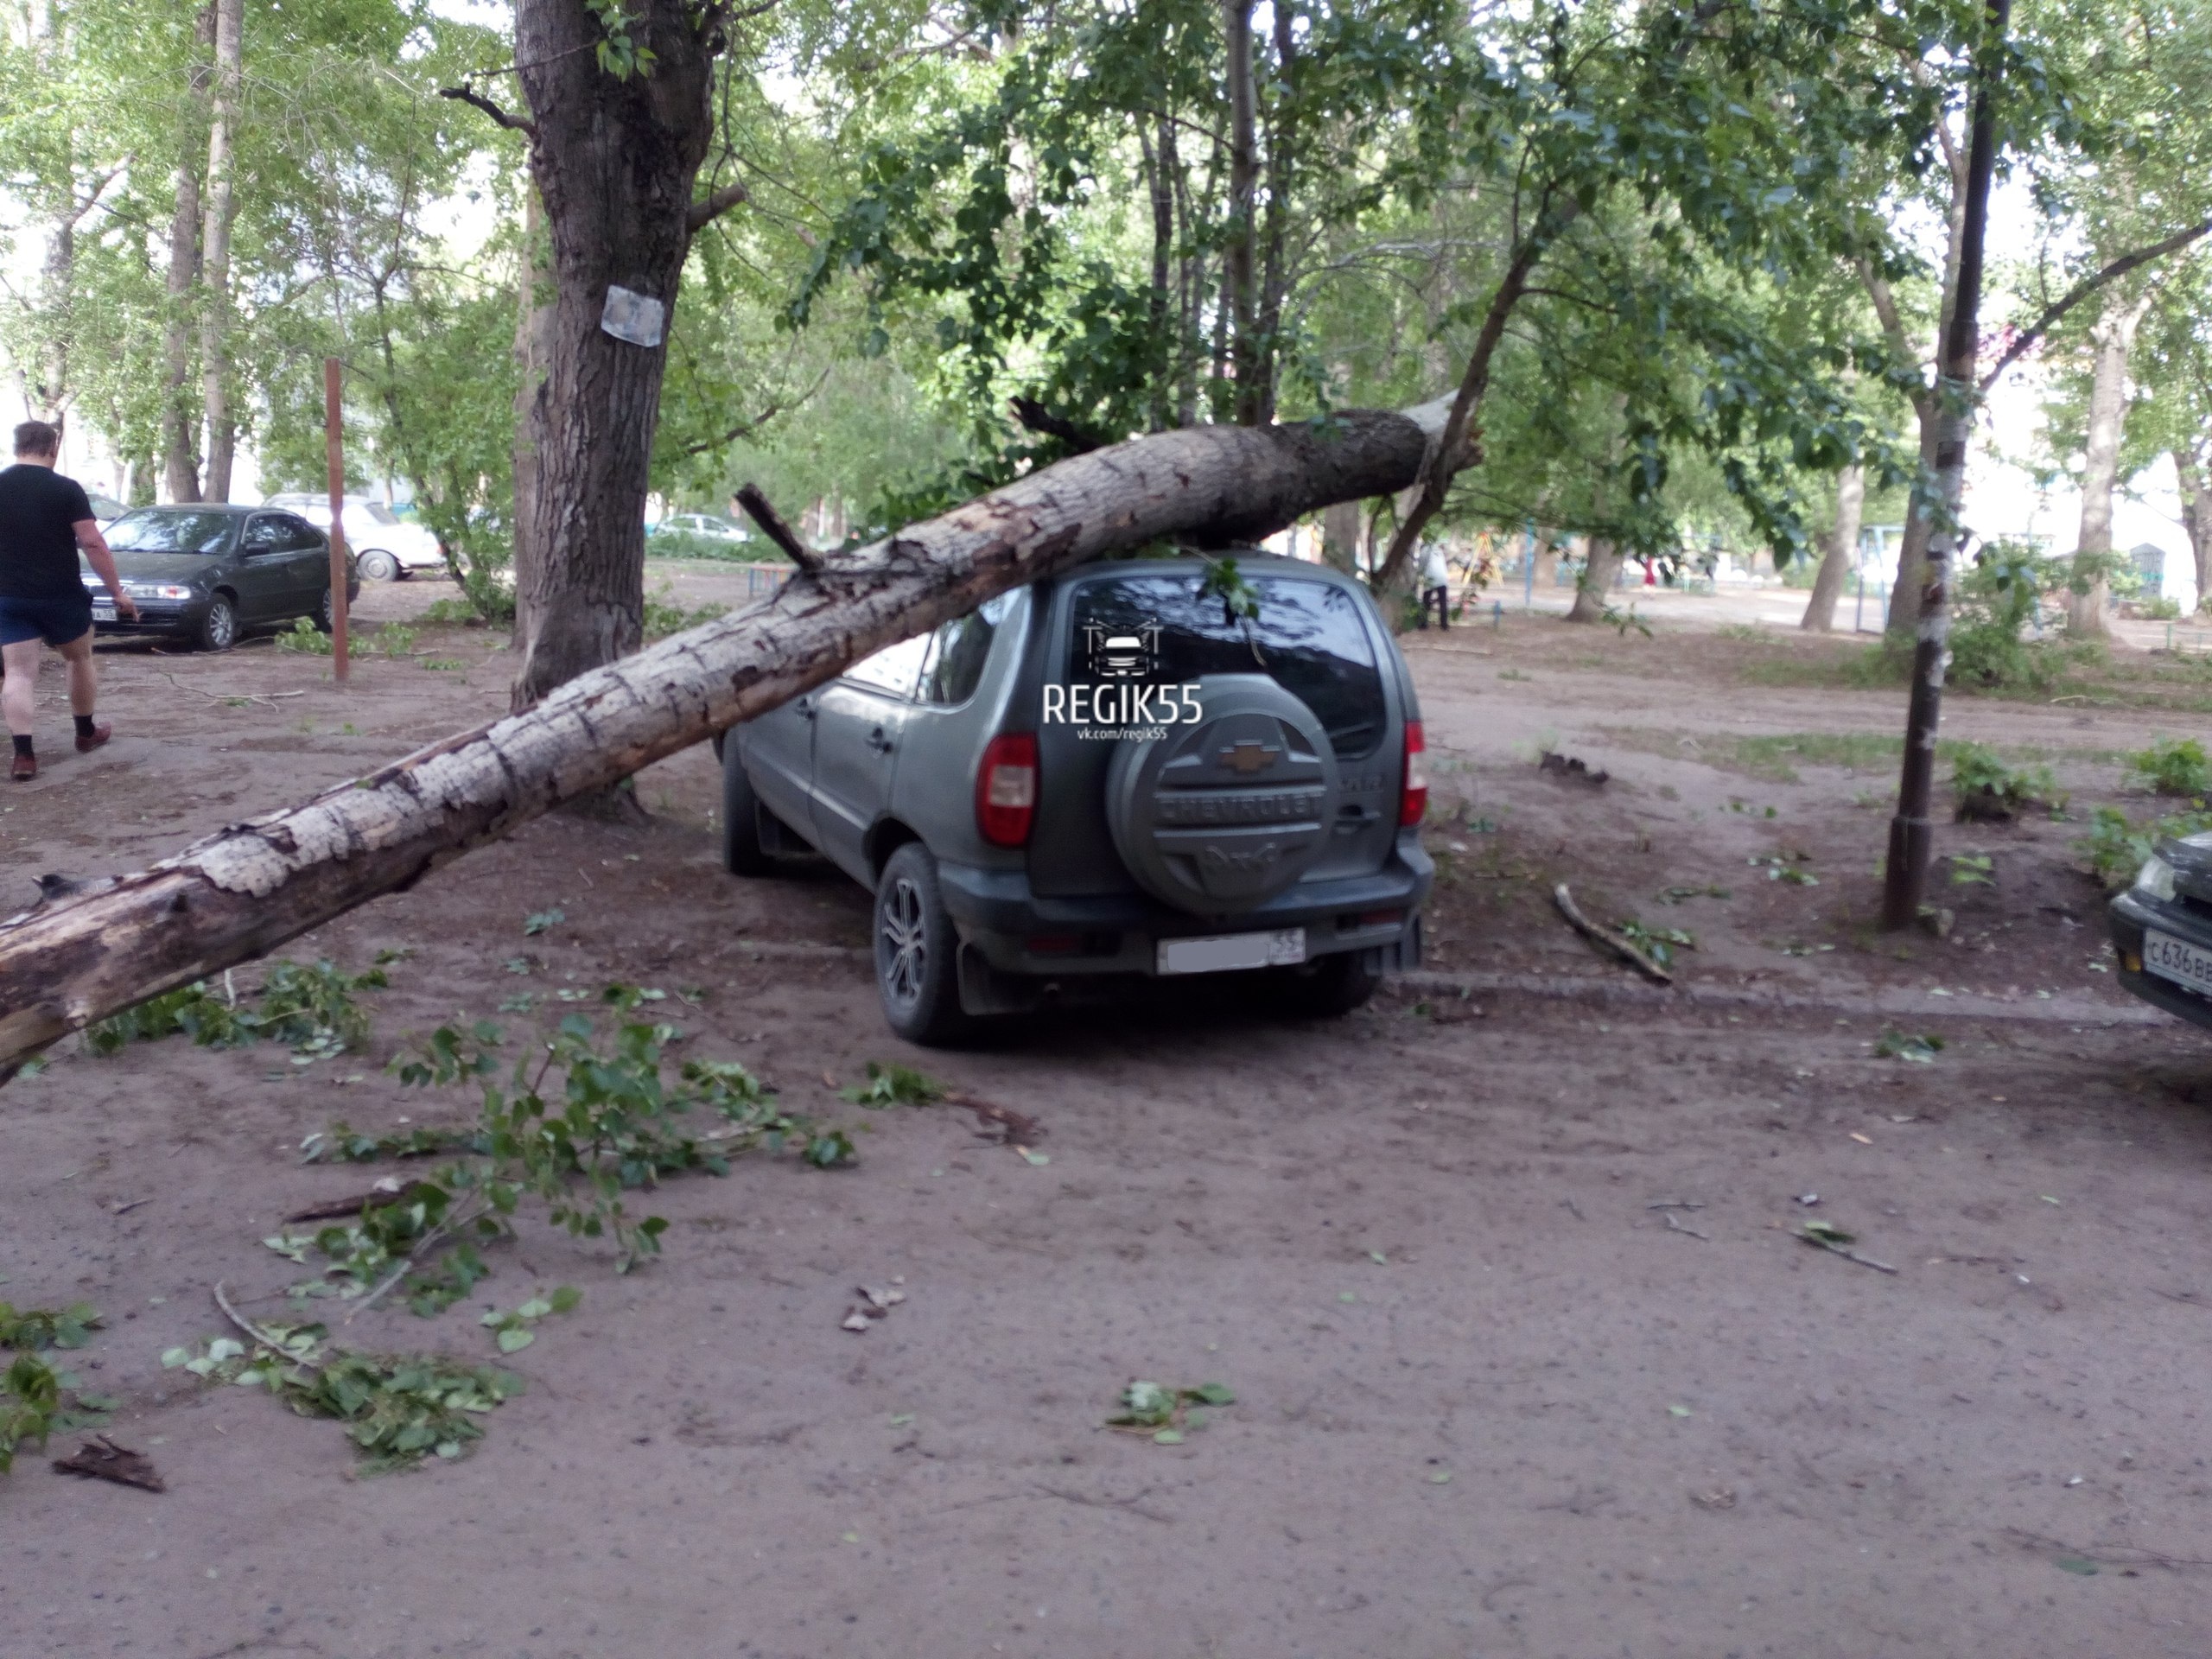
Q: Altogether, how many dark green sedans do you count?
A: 1